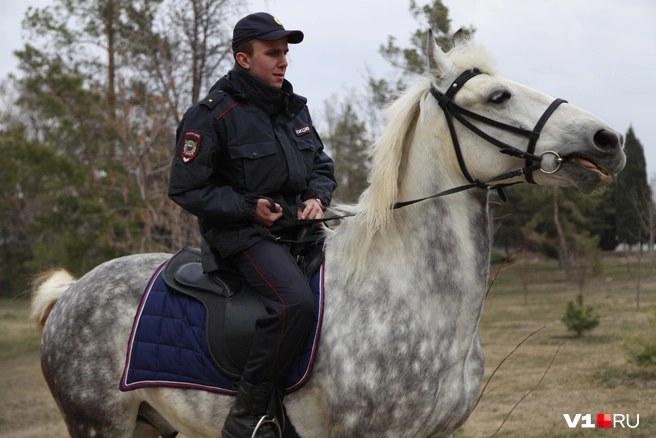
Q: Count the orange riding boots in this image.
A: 0